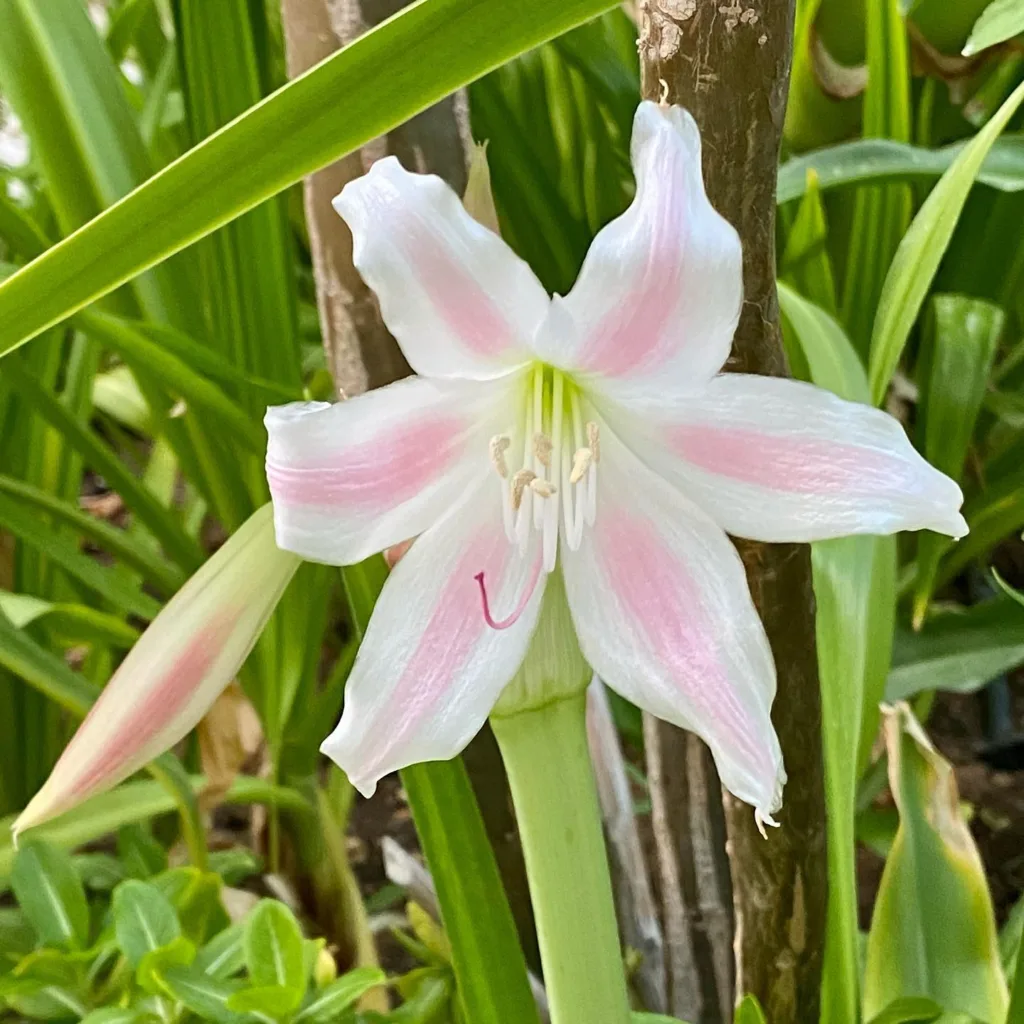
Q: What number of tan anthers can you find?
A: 6